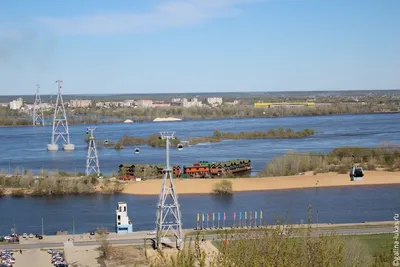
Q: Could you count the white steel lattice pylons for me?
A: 4